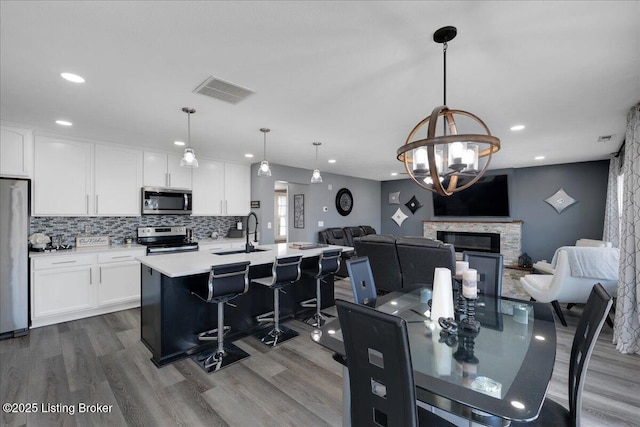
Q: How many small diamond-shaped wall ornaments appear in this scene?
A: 4